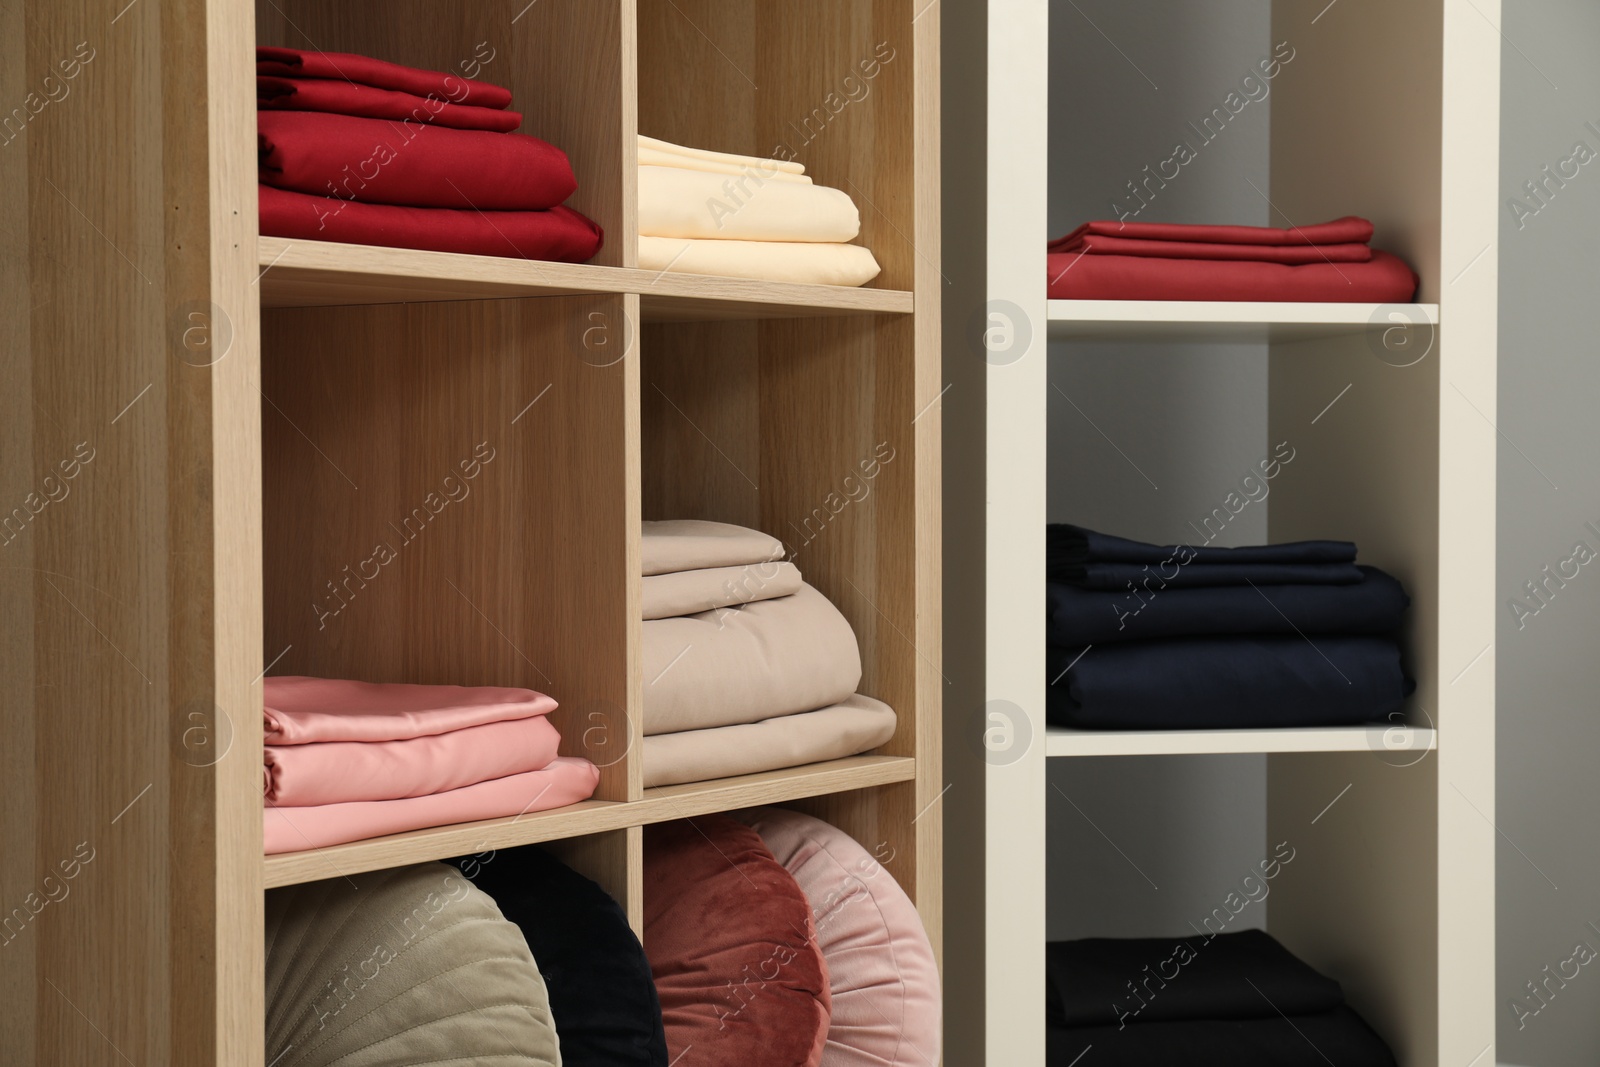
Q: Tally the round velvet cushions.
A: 4